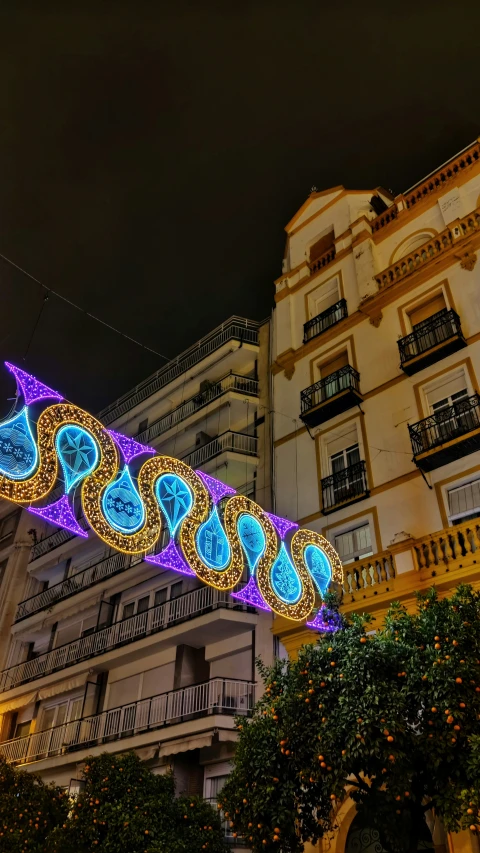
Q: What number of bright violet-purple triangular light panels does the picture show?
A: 8